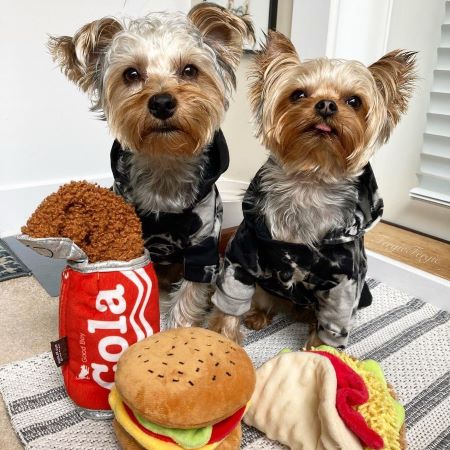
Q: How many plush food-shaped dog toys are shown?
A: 3